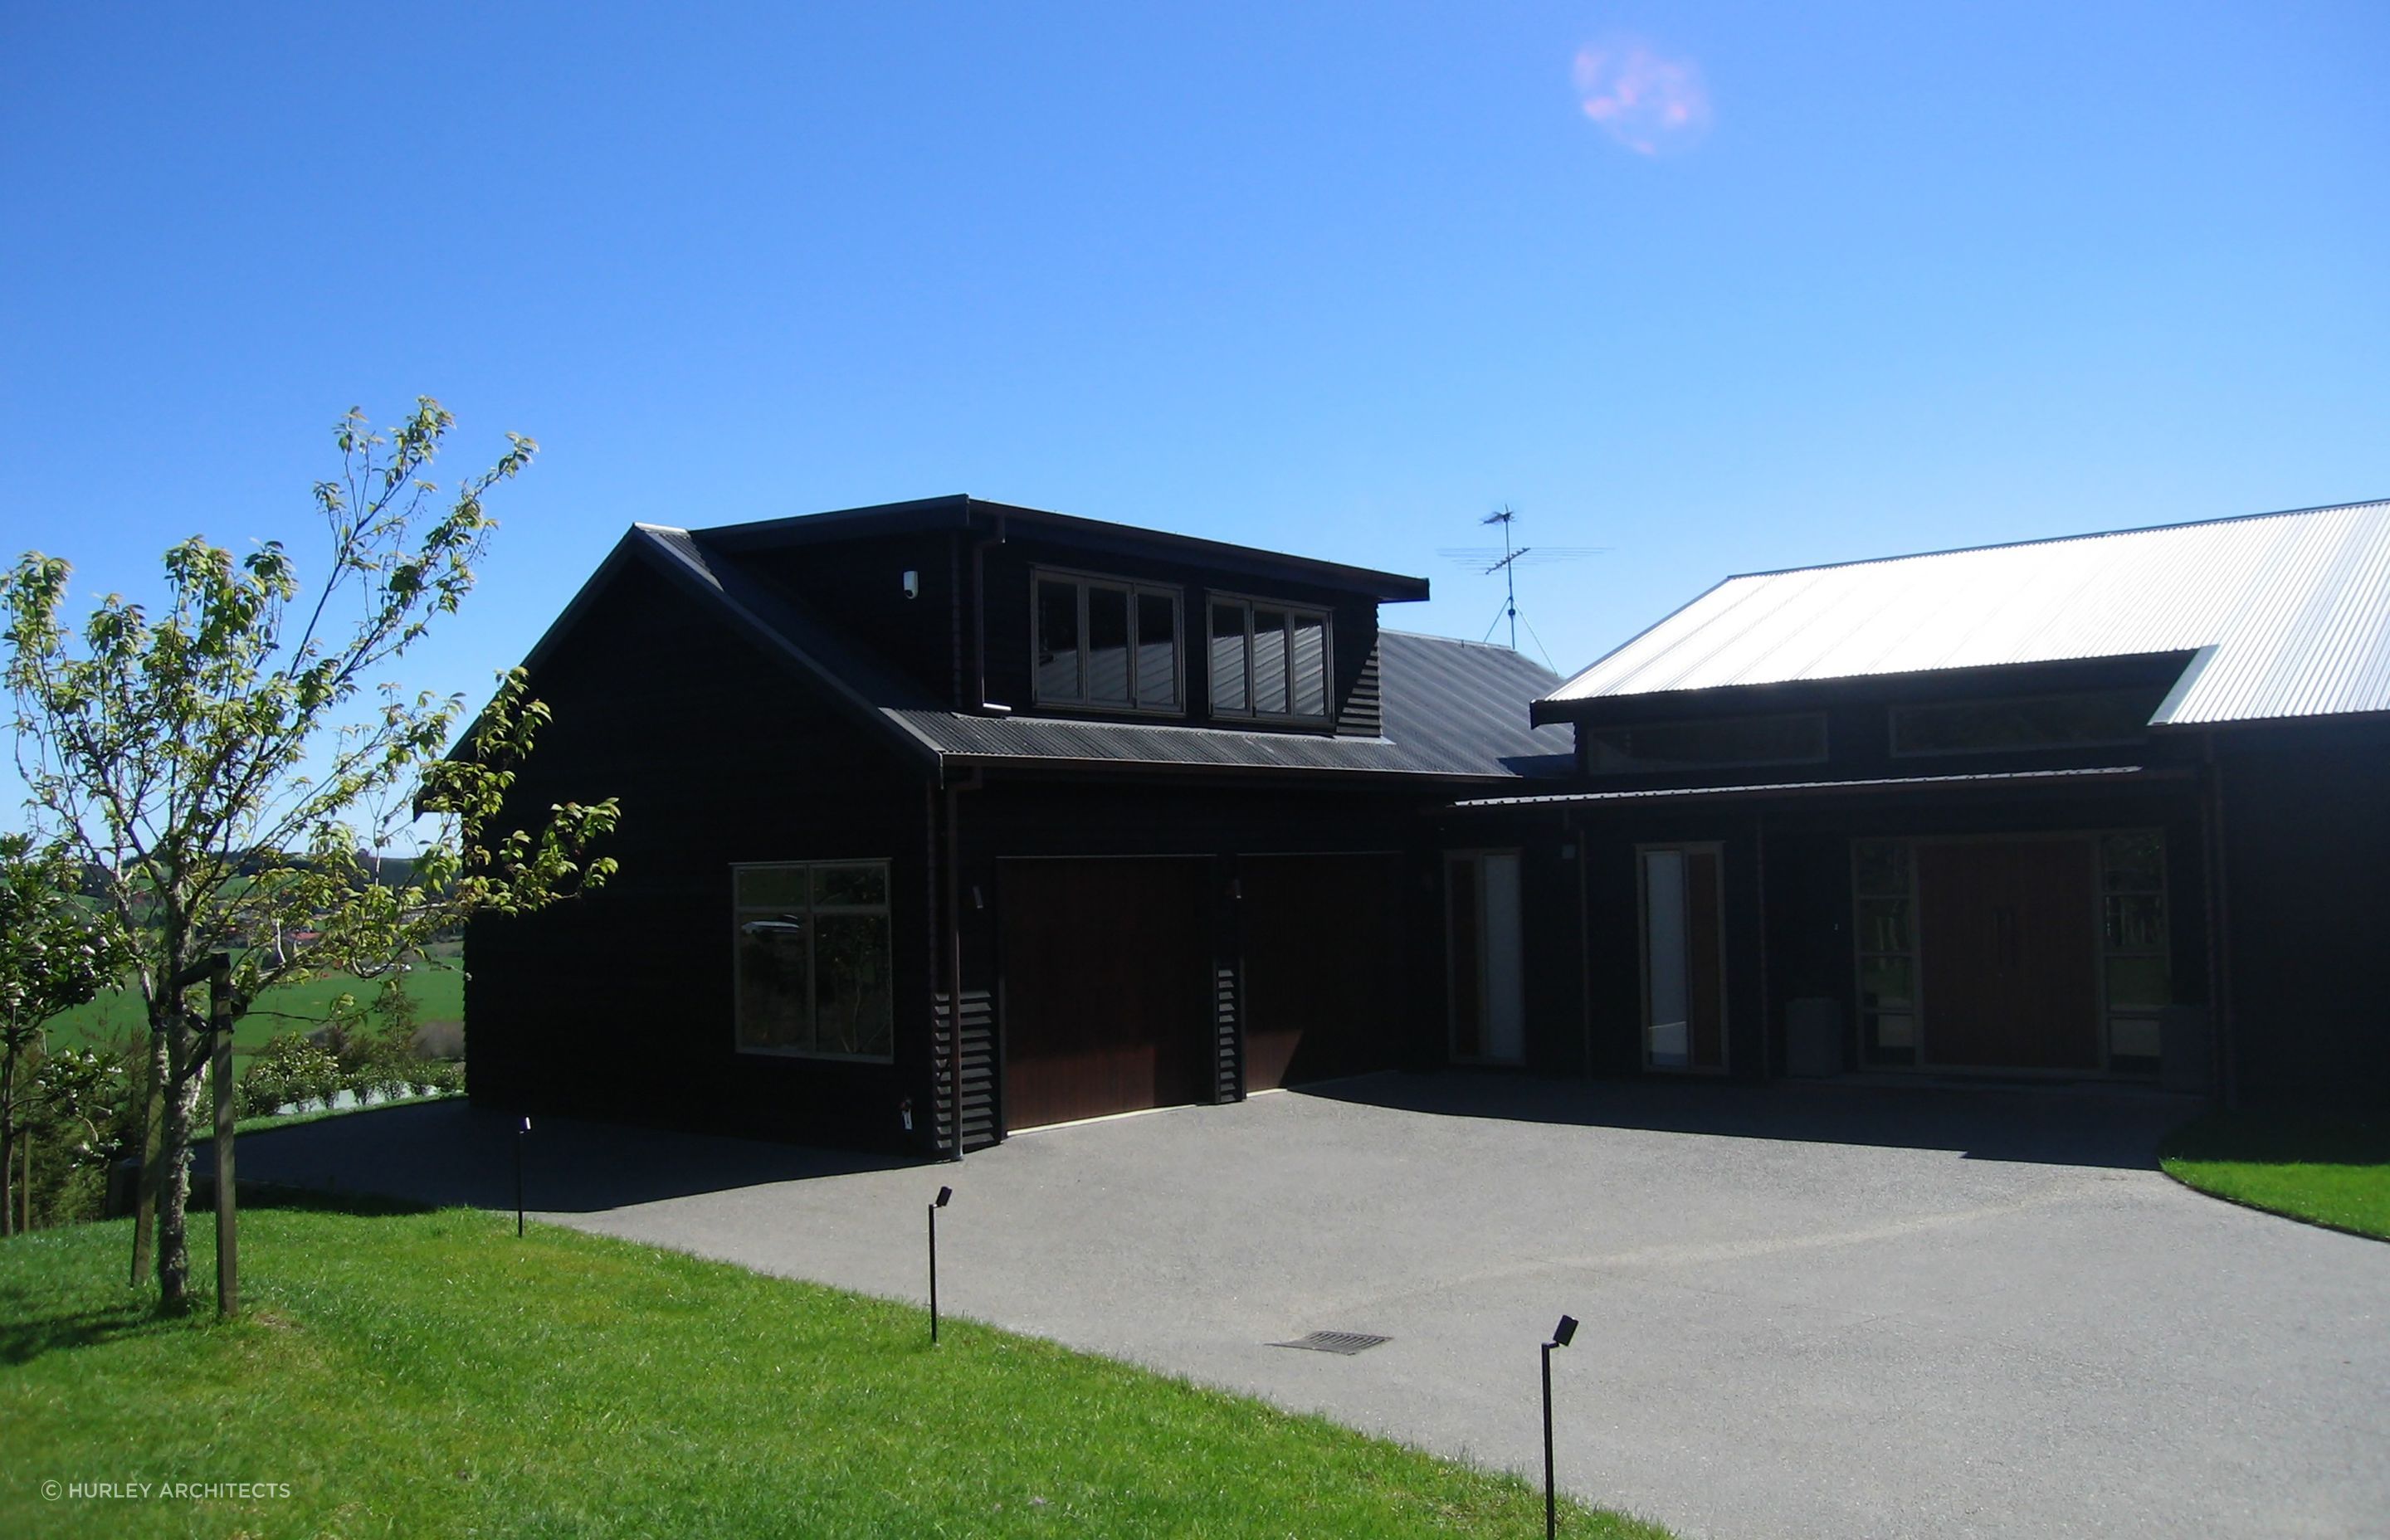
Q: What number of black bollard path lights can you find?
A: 3